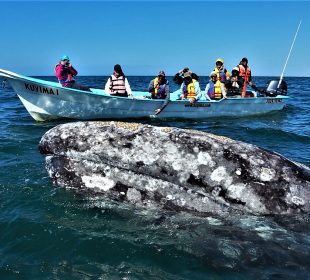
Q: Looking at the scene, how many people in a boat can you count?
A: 9